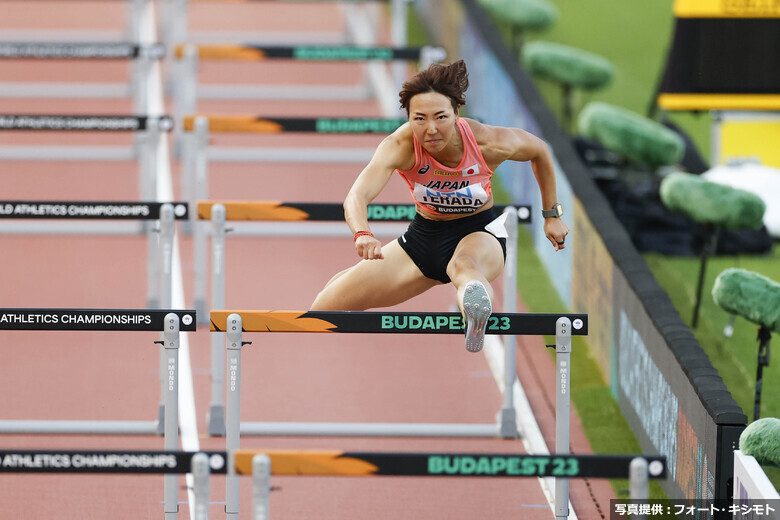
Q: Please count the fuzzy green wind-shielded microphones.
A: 6